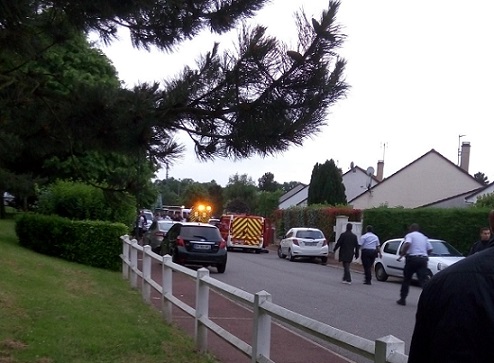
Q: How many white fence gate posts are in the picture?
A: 7